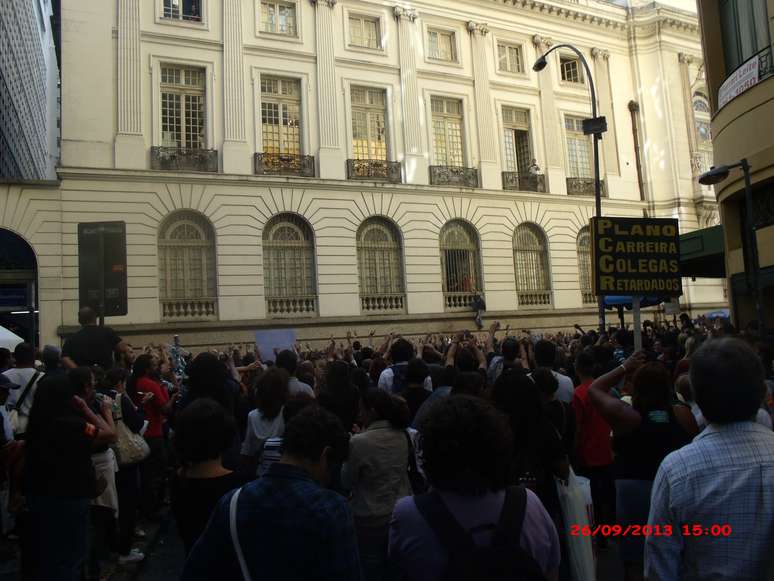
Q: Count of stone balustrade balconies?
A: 6